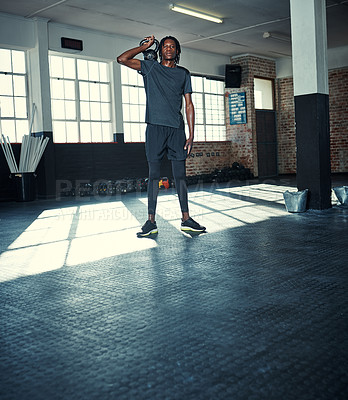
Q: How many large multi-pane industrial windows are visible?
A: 4